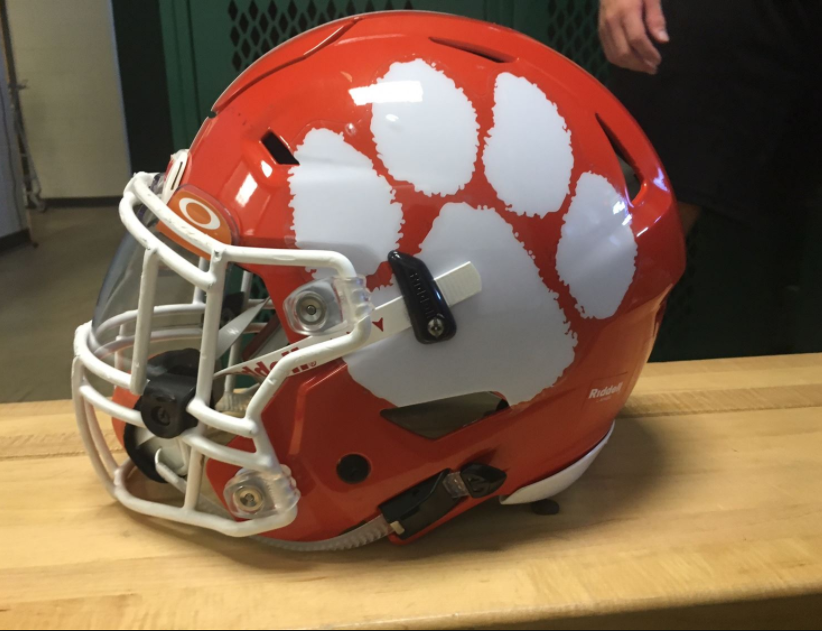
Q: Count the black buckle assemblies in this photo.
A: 2